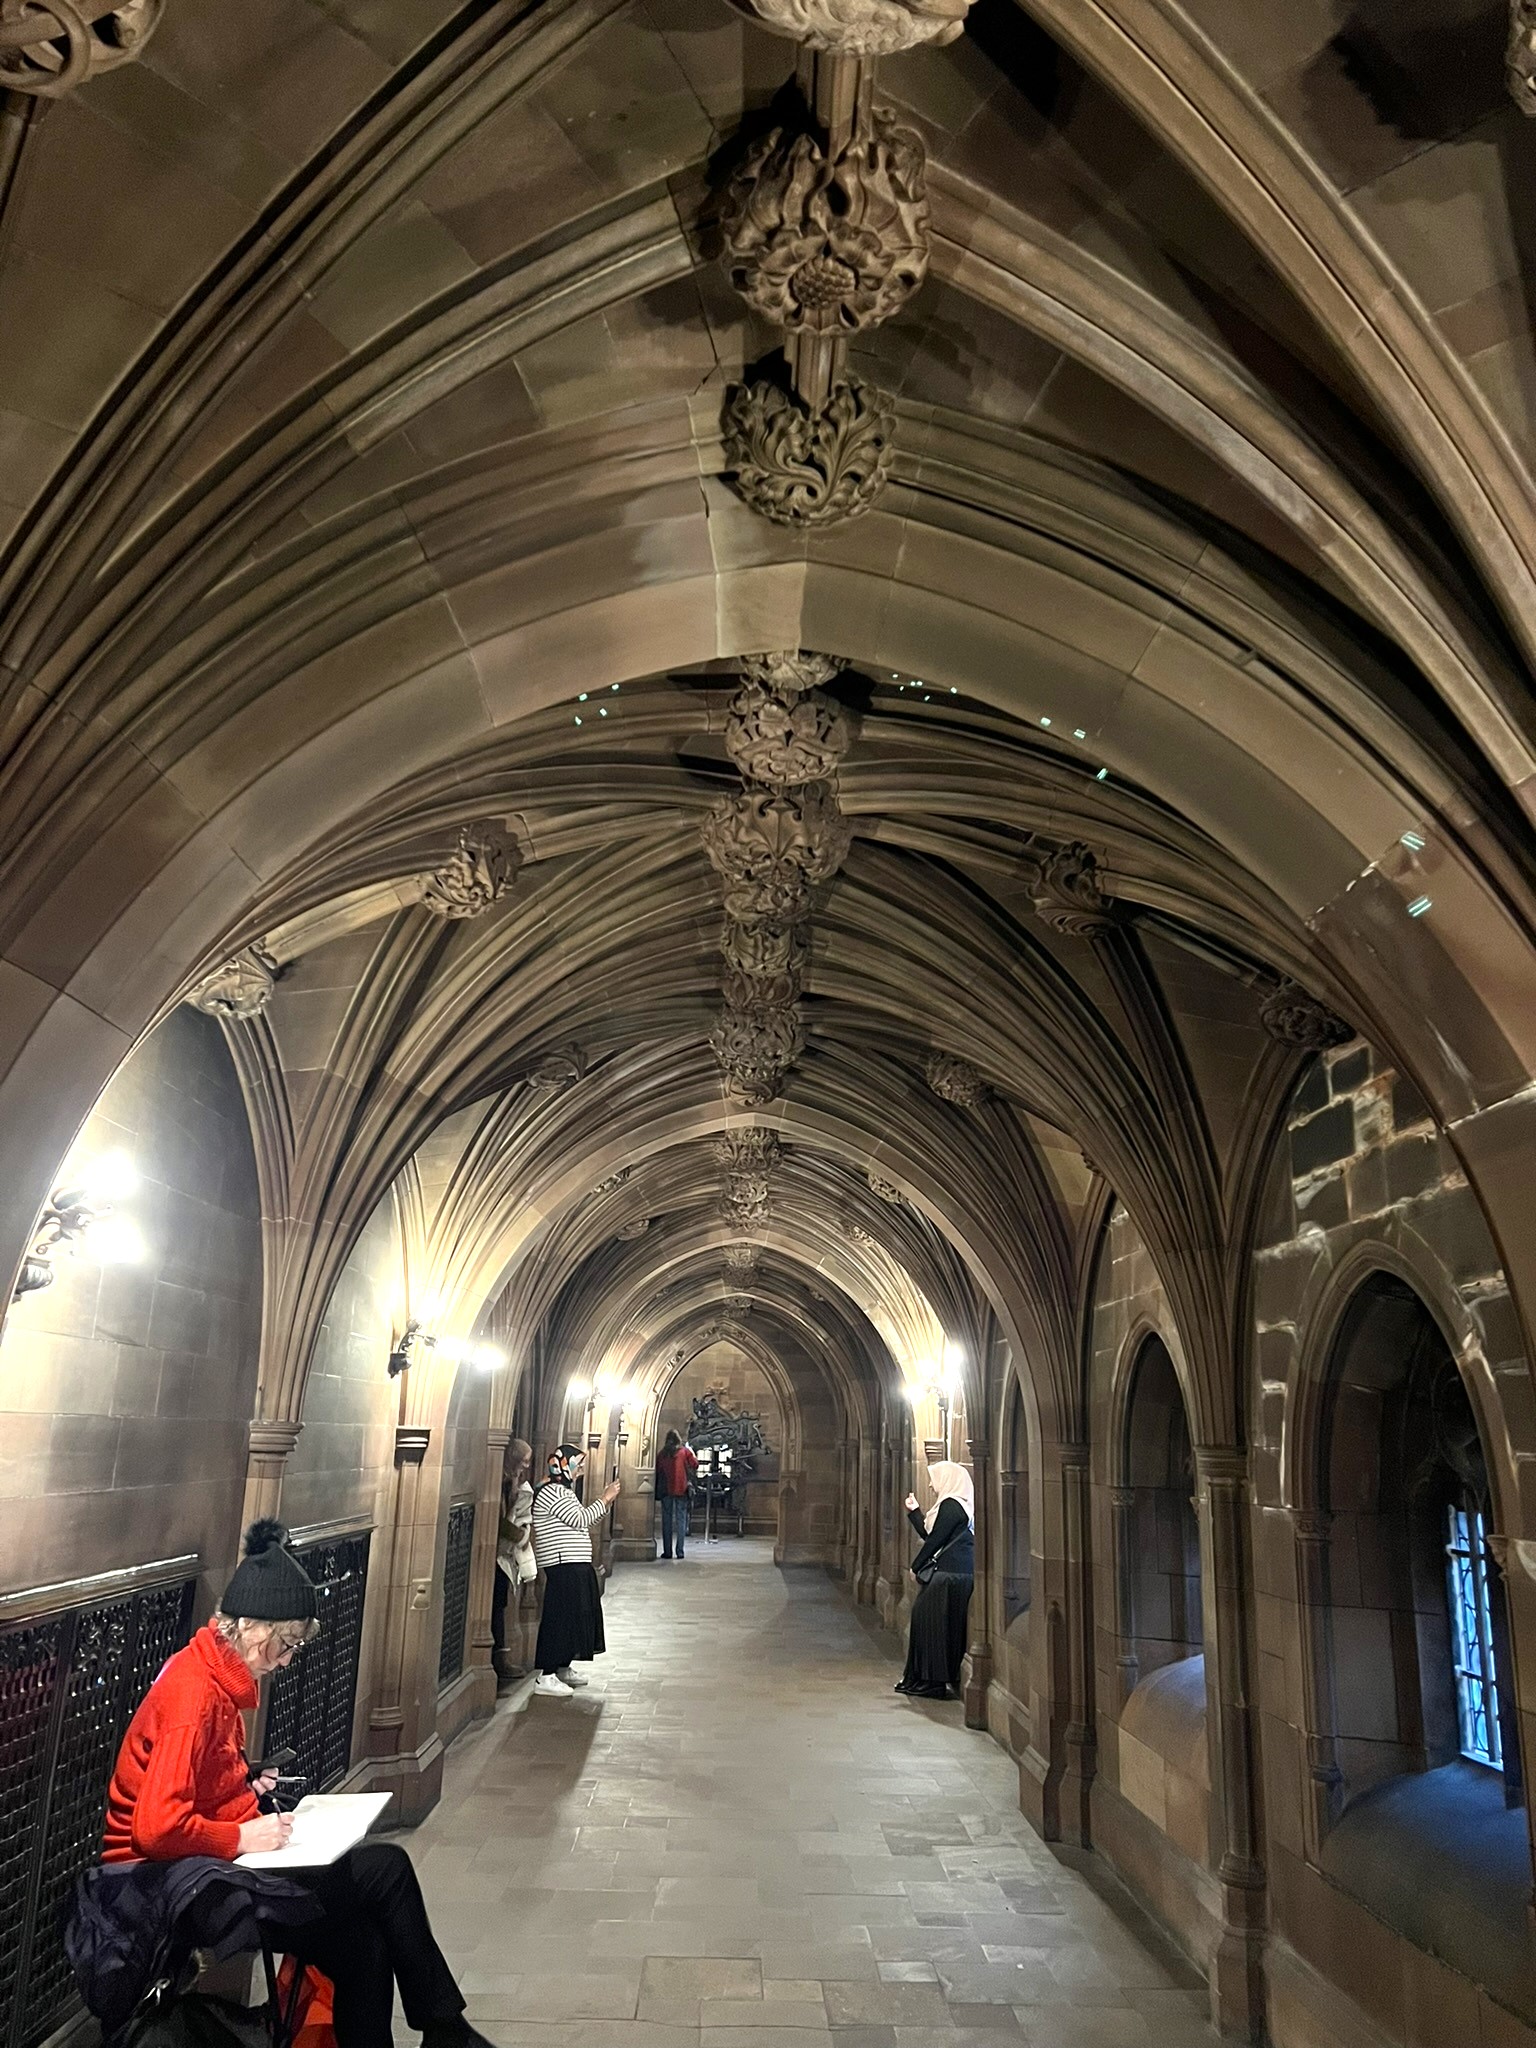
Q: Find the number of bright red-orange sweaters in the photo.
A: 1